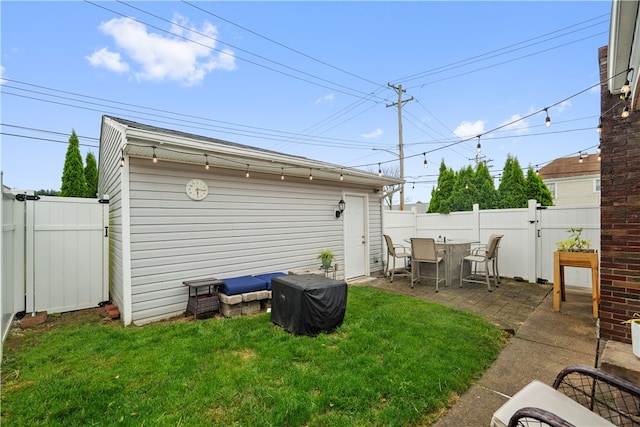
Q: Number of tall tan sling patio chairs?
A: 4